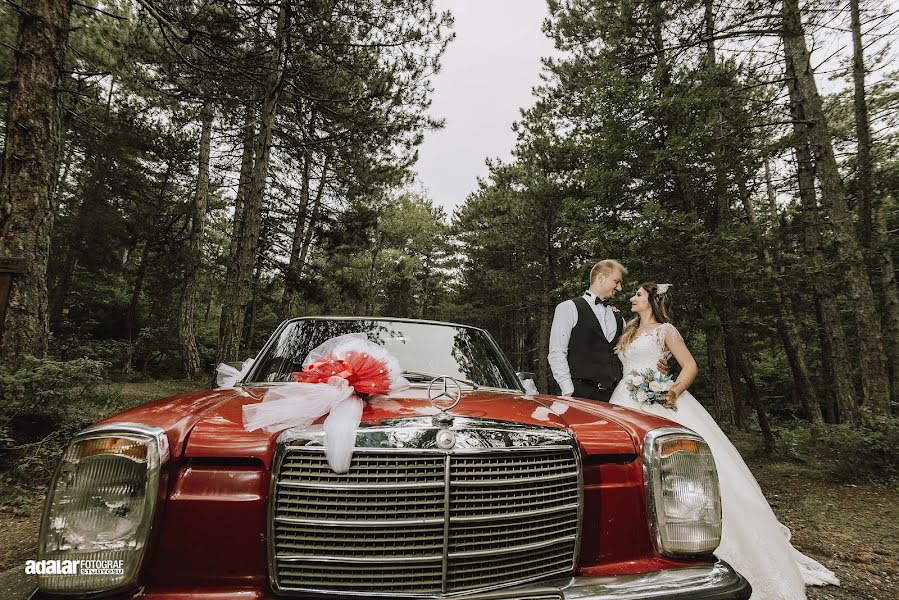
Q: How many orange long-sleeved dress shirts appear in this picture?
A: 0